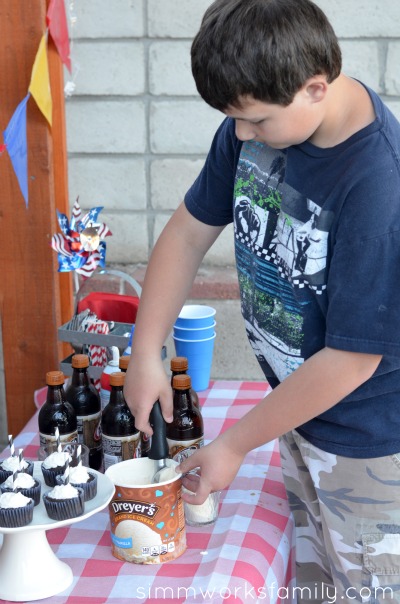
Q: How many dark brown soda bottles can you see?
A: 6